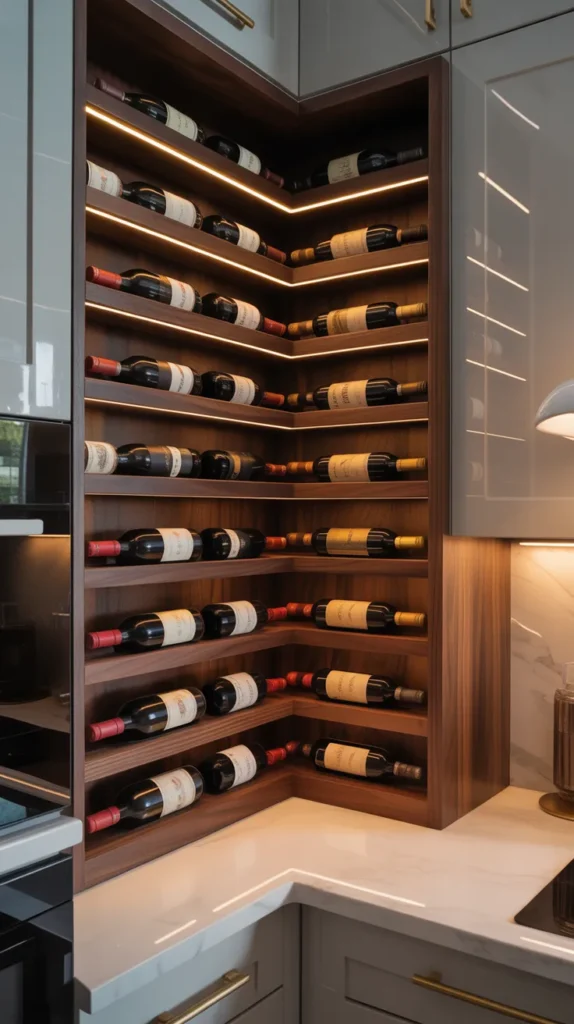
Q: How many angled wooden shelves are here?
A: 9